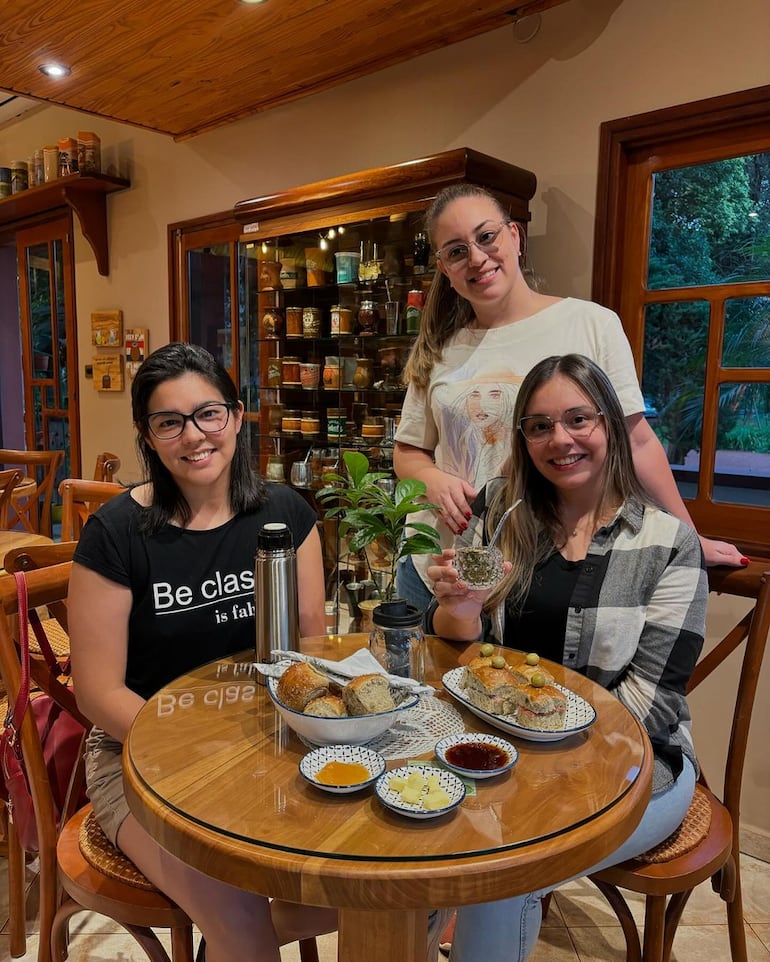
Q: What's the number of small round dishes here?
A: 3